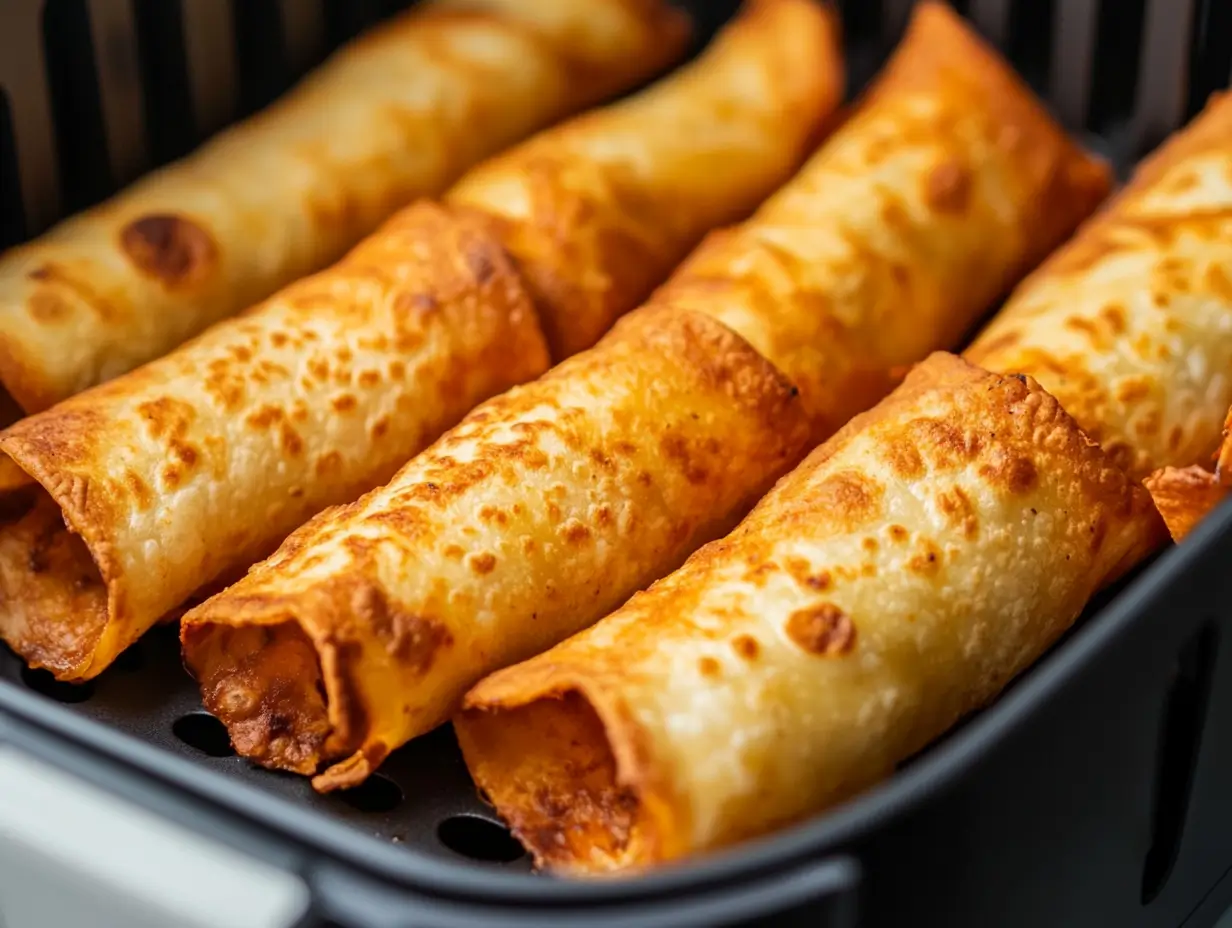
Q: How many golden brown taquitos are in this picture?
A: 7